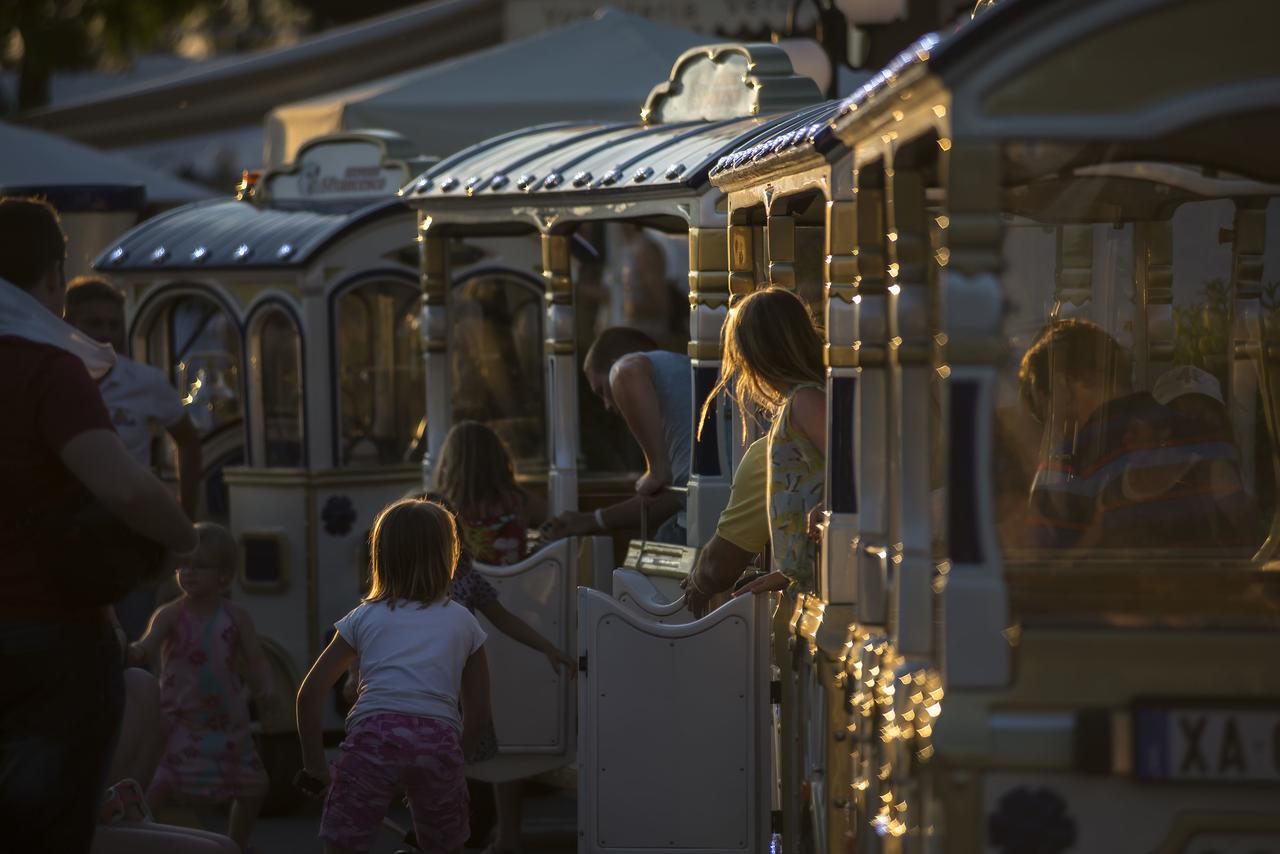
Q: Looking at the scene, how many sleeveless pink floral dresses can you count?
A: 1